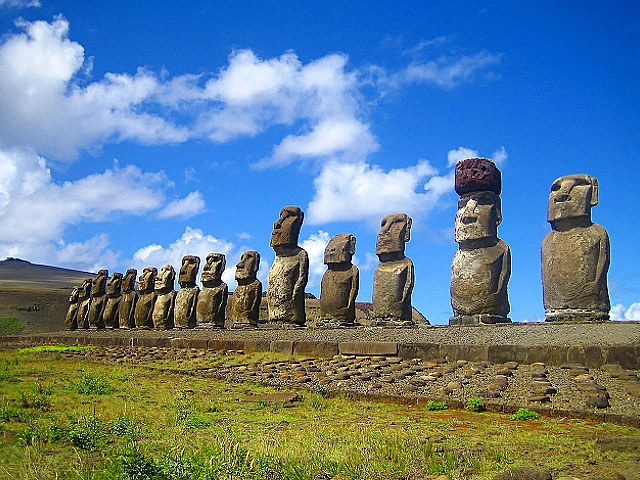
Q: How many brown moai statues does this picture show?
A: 15